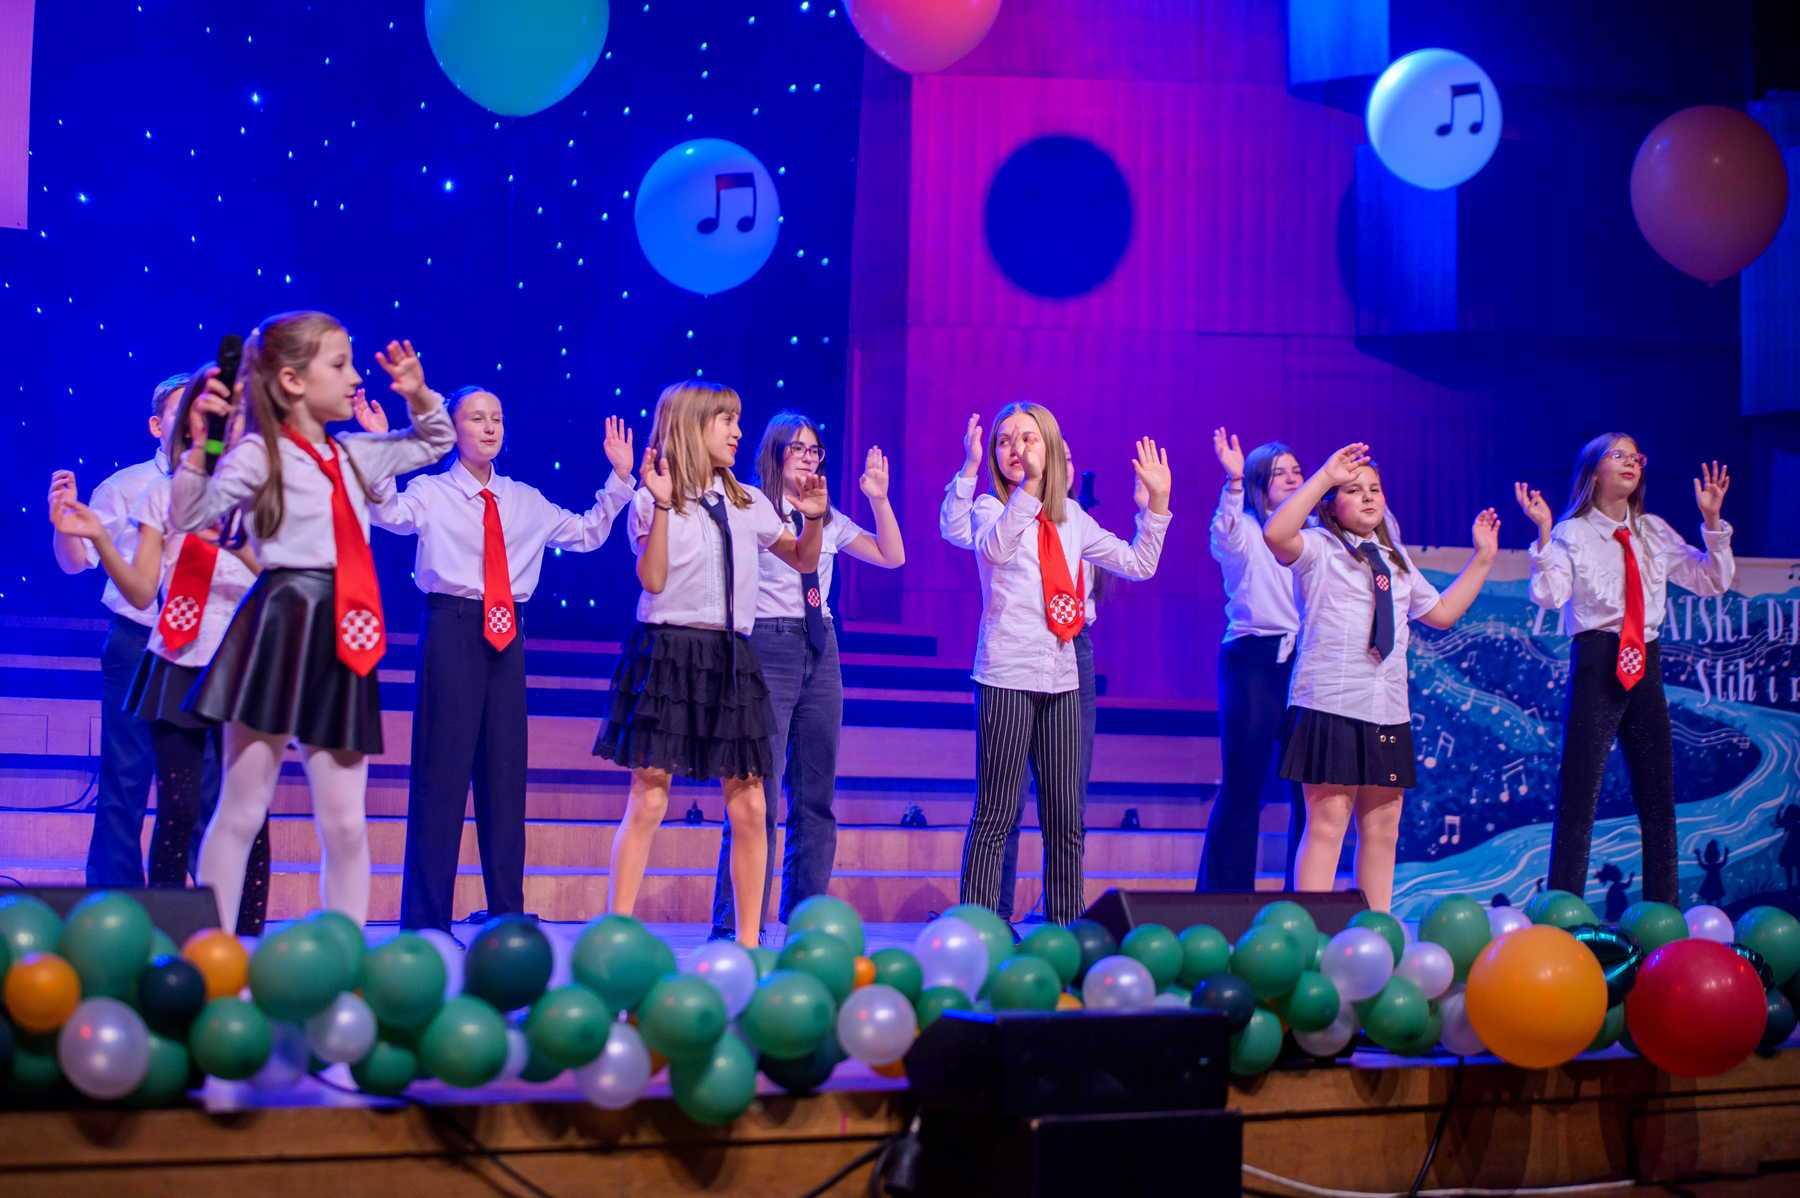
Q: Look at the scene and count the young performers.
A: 11